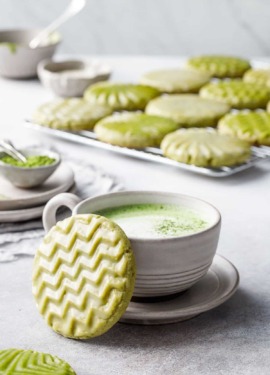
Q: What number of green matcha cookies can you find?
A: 12